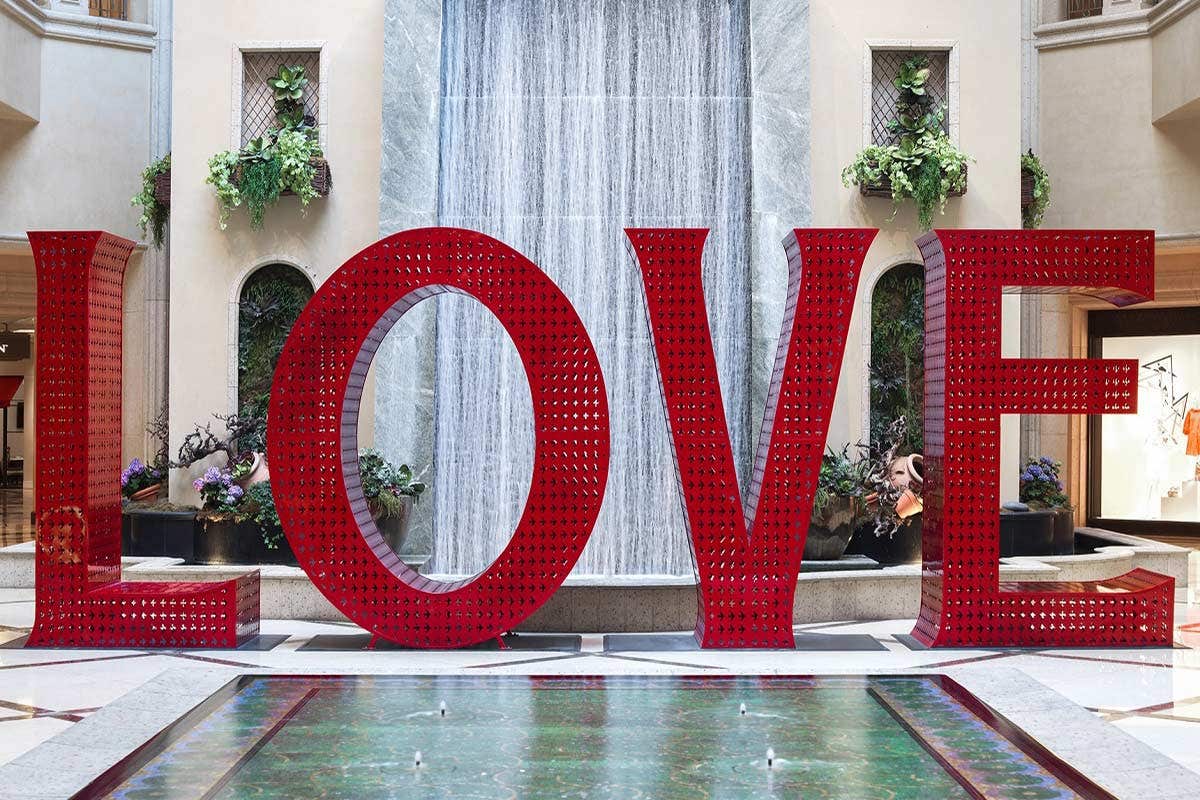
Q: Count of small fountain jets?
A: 4